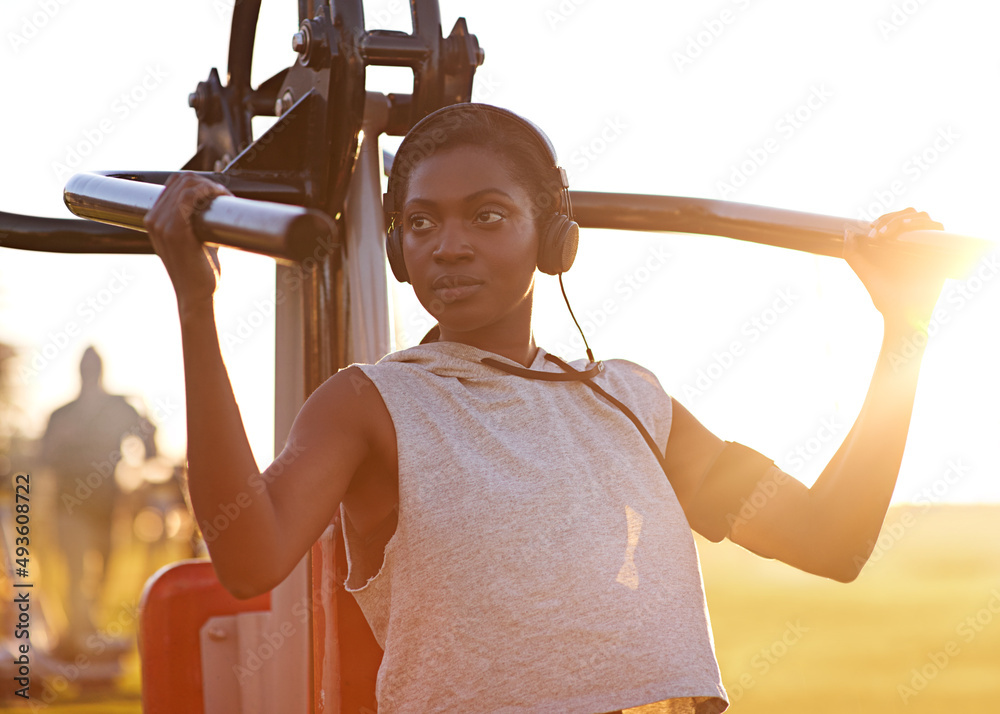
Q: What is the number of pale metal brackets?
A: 1